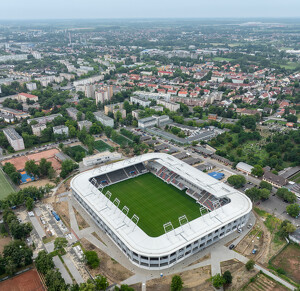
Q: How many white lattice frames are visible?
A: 10